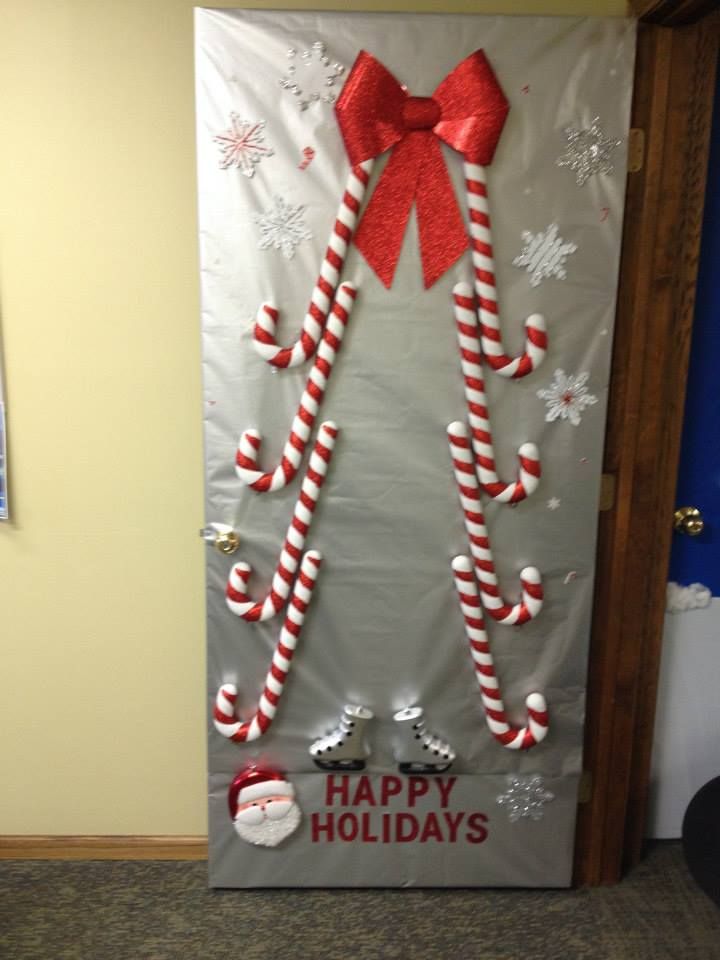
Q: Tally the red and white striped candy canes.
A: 8